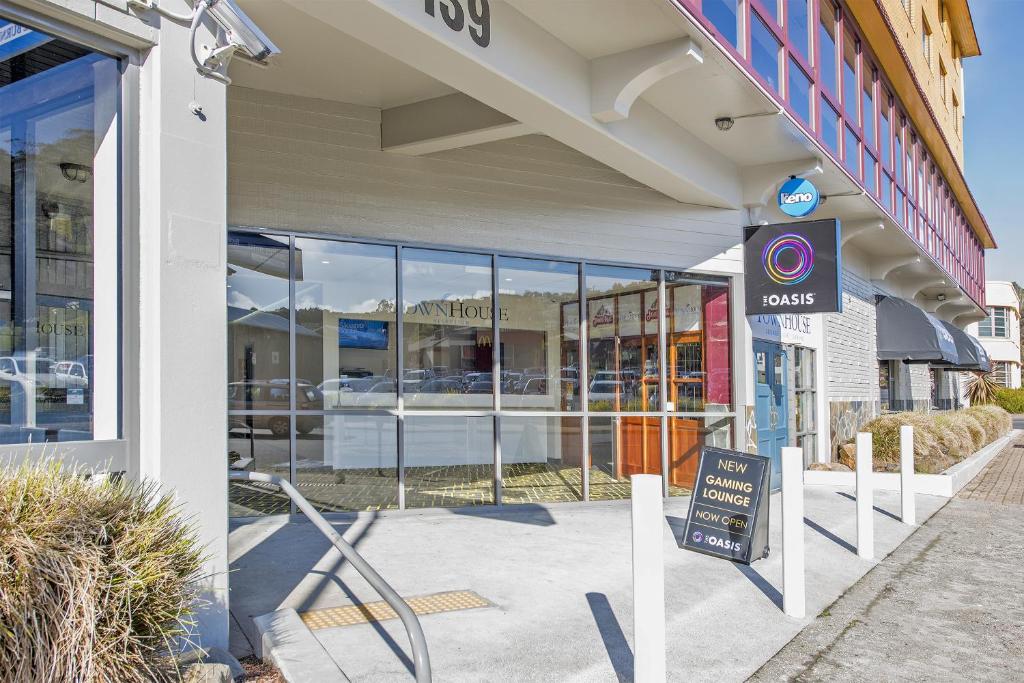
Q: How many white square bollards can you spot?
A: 4